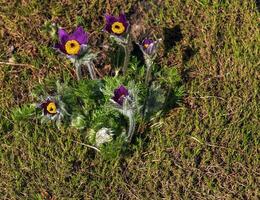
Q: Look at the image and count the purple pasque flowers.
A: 5